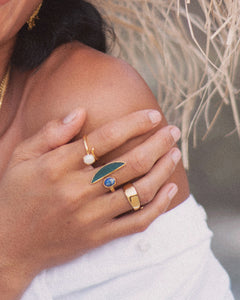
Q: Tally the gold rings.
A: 3